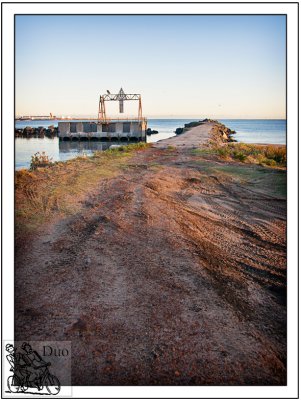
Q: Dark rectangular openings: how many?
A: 4